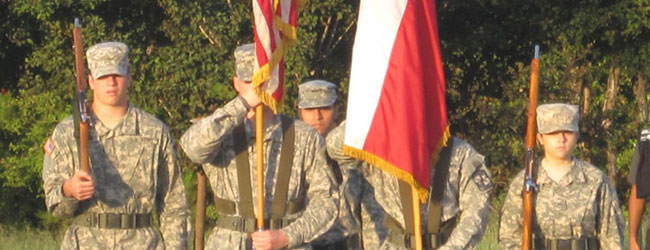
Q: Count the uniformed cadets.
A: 5